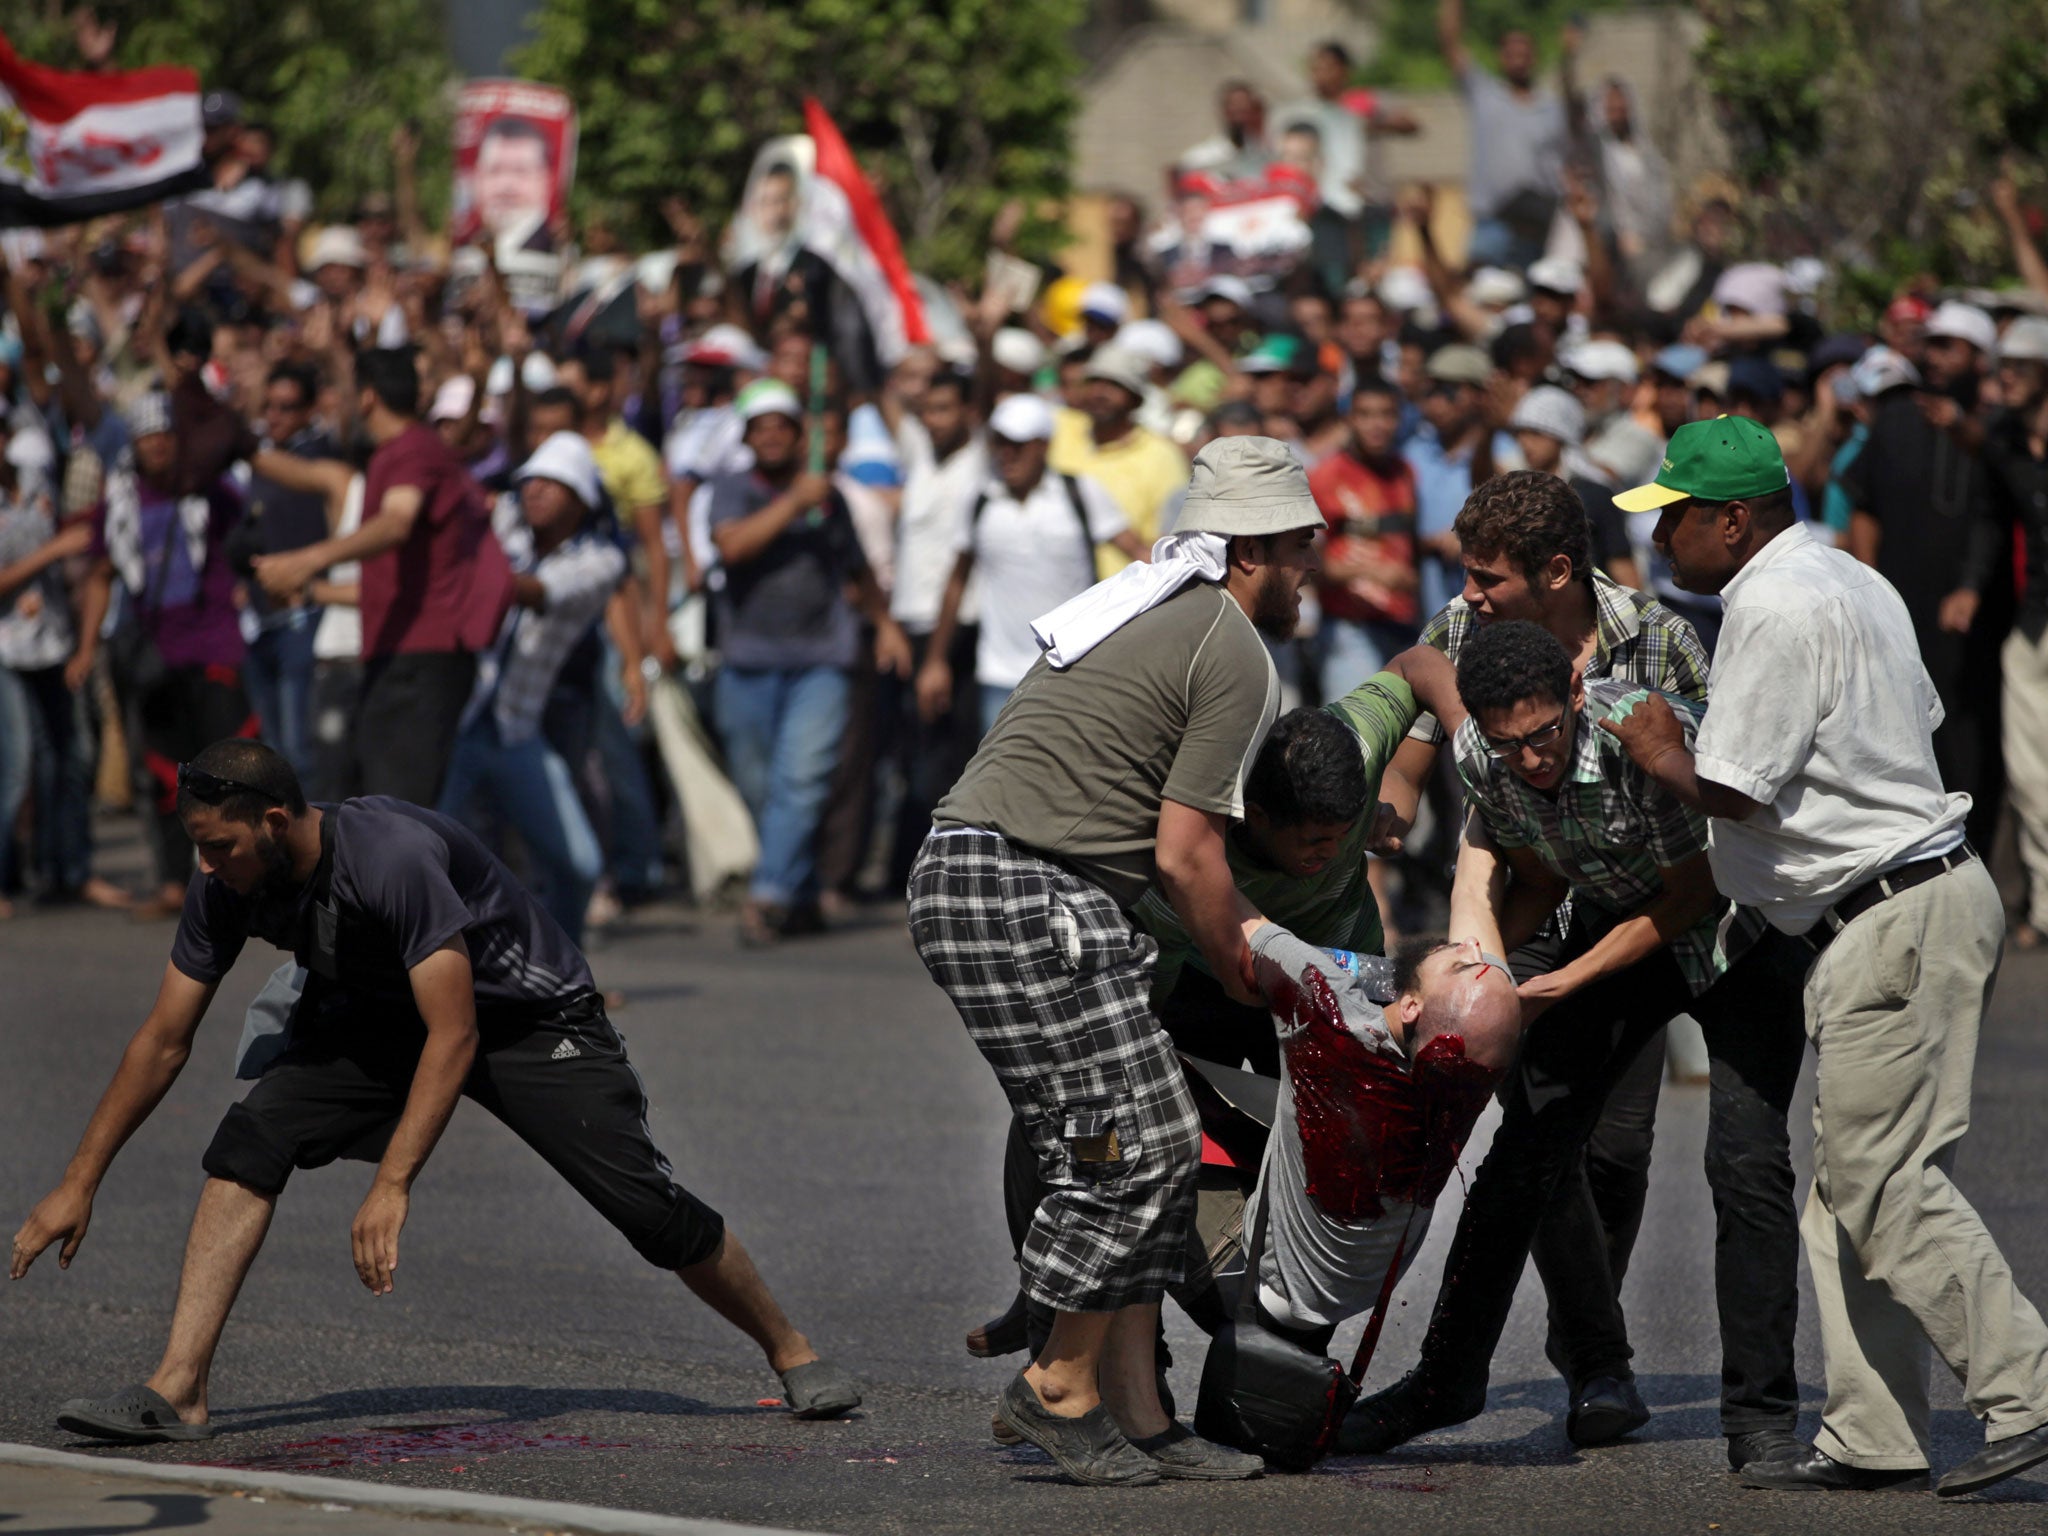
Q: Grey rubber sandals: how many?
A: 2